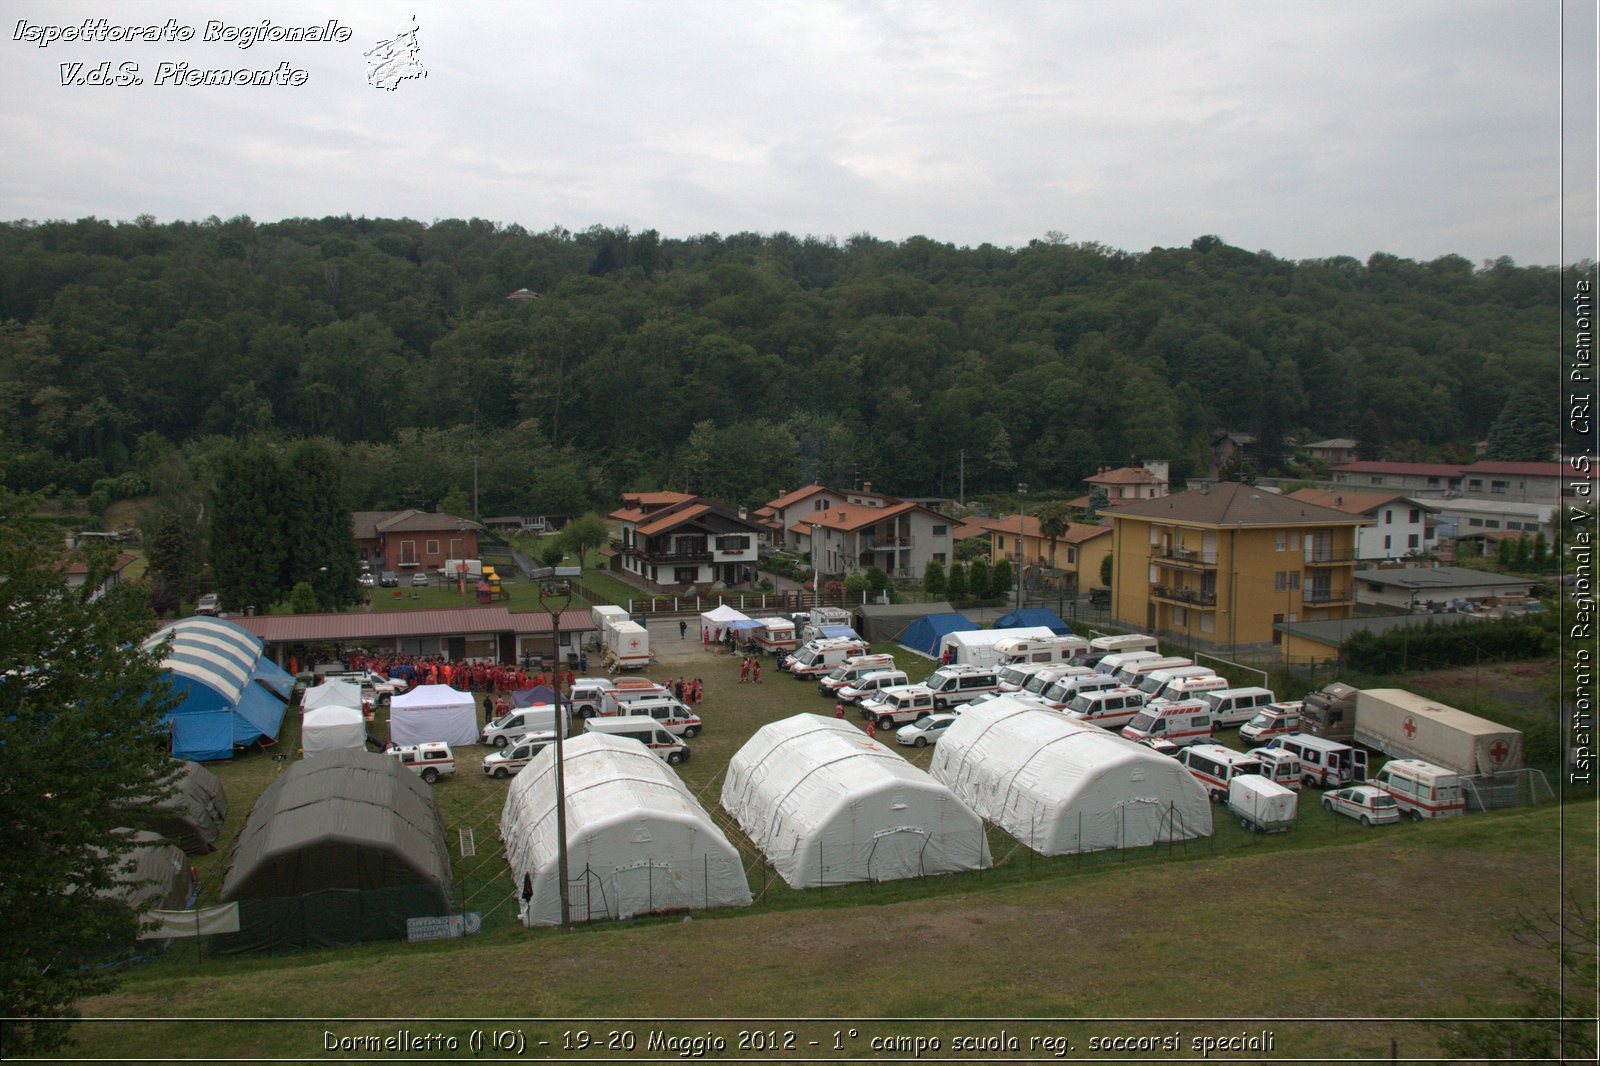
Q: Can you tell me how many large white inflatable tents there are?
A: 3